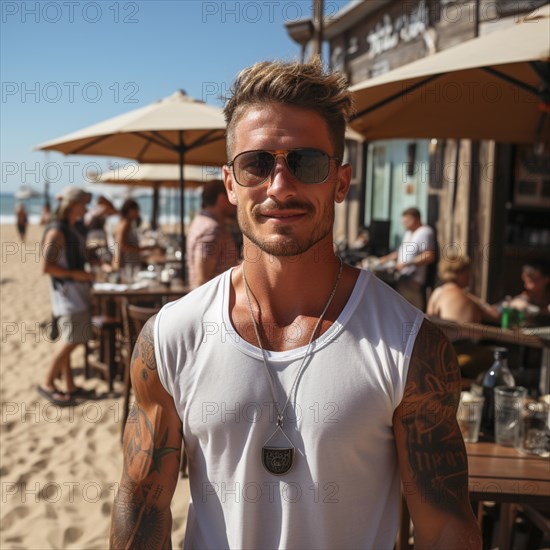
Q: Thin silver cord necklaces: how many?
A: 1